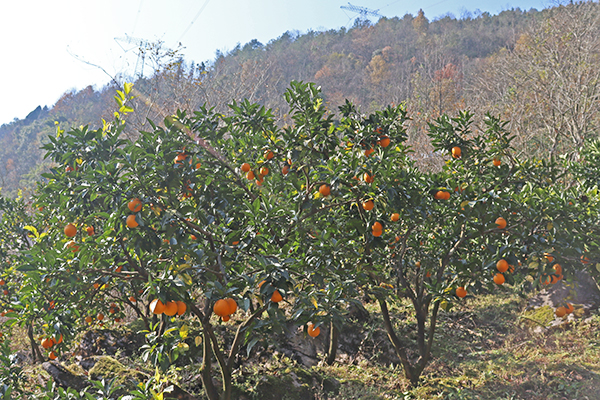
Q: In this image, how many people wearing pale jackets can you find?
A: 0